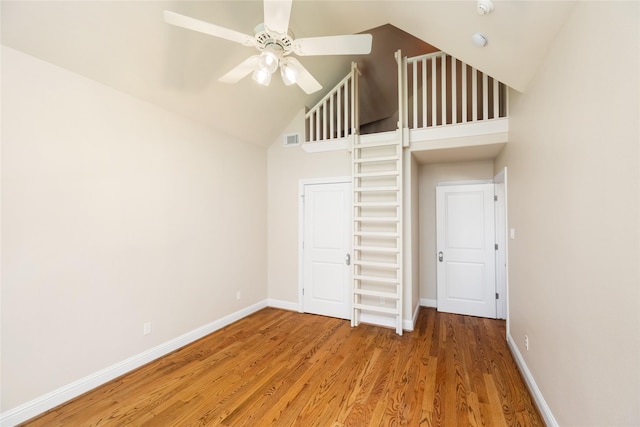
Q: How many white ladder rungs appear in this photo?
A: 12